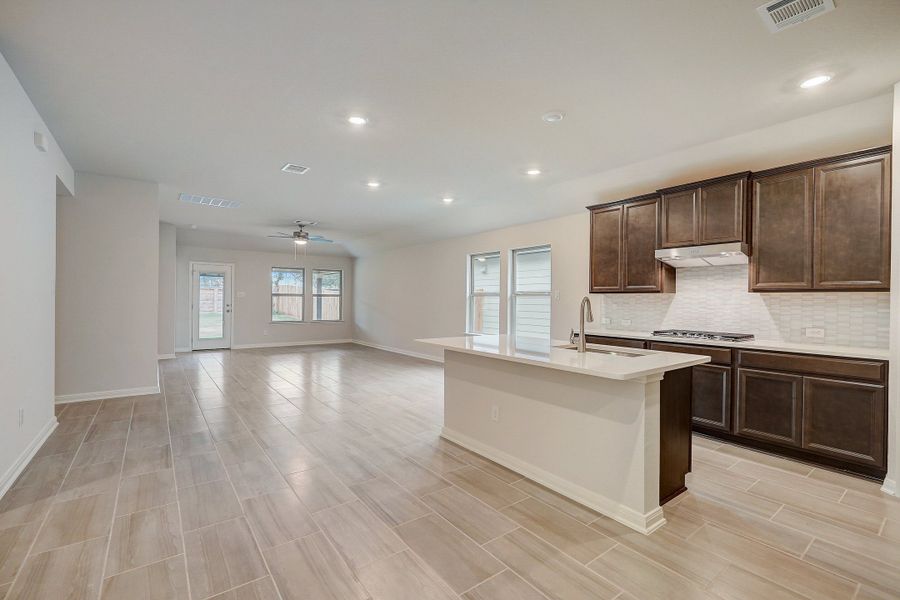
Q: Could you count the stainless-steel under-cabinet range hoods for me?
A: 1